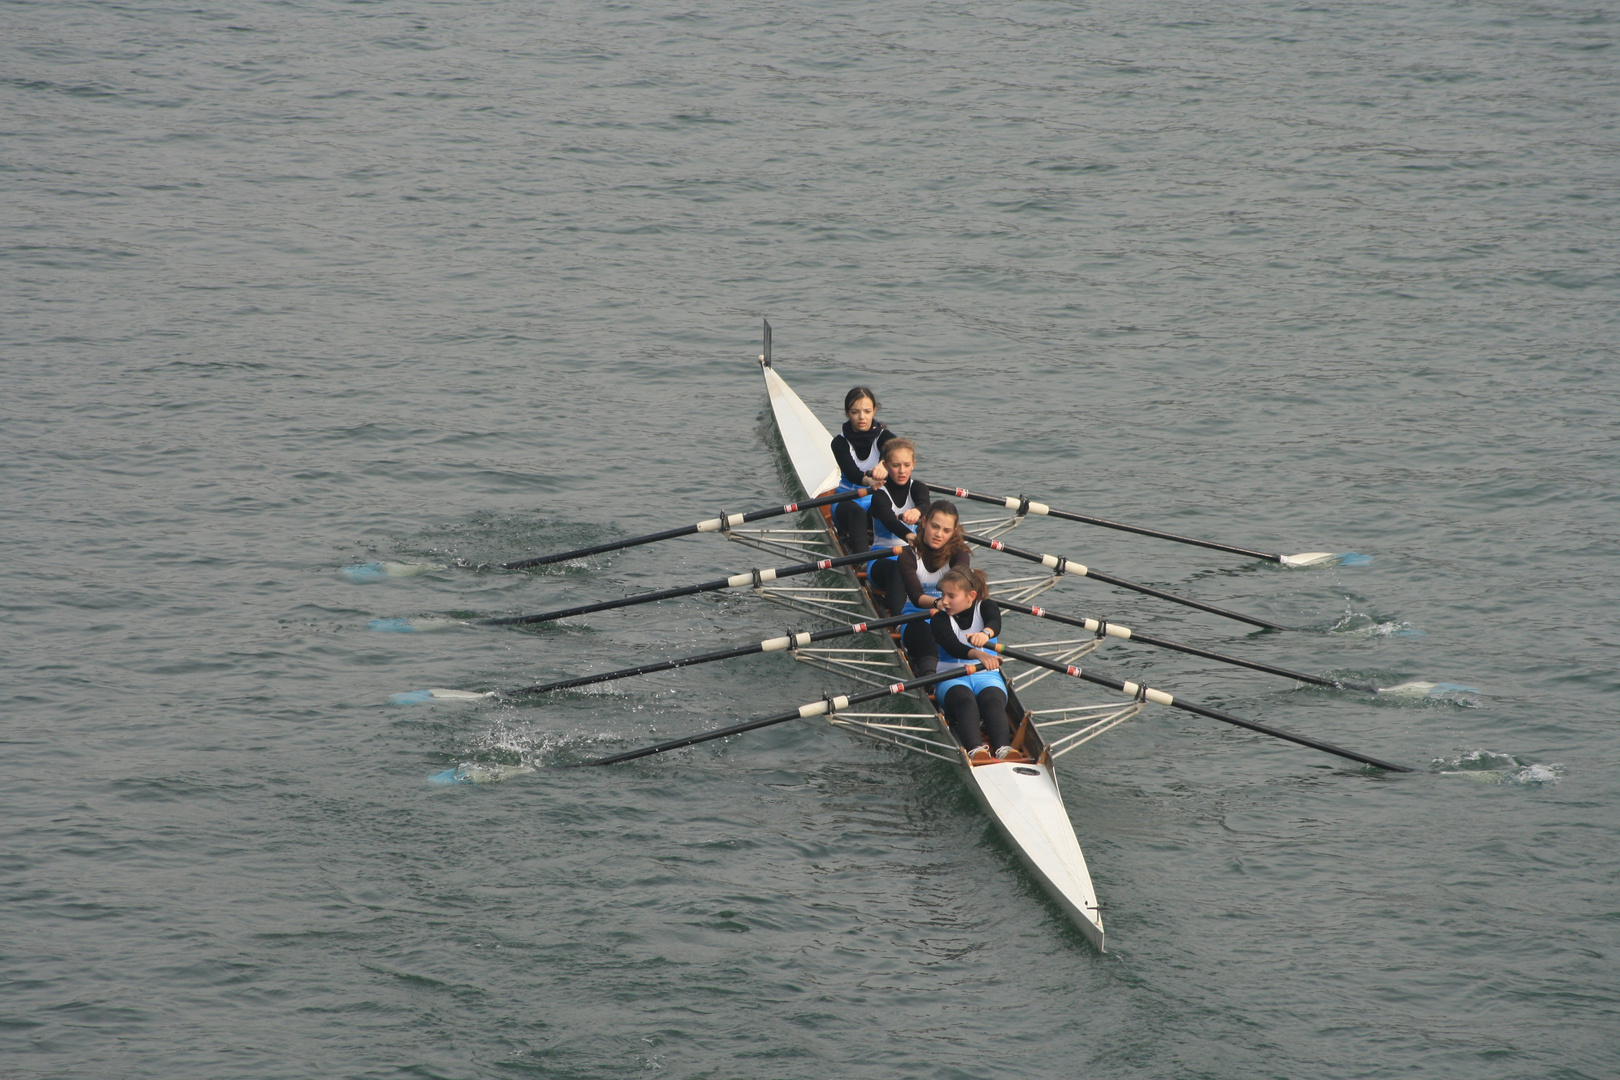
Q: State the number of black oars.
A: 8